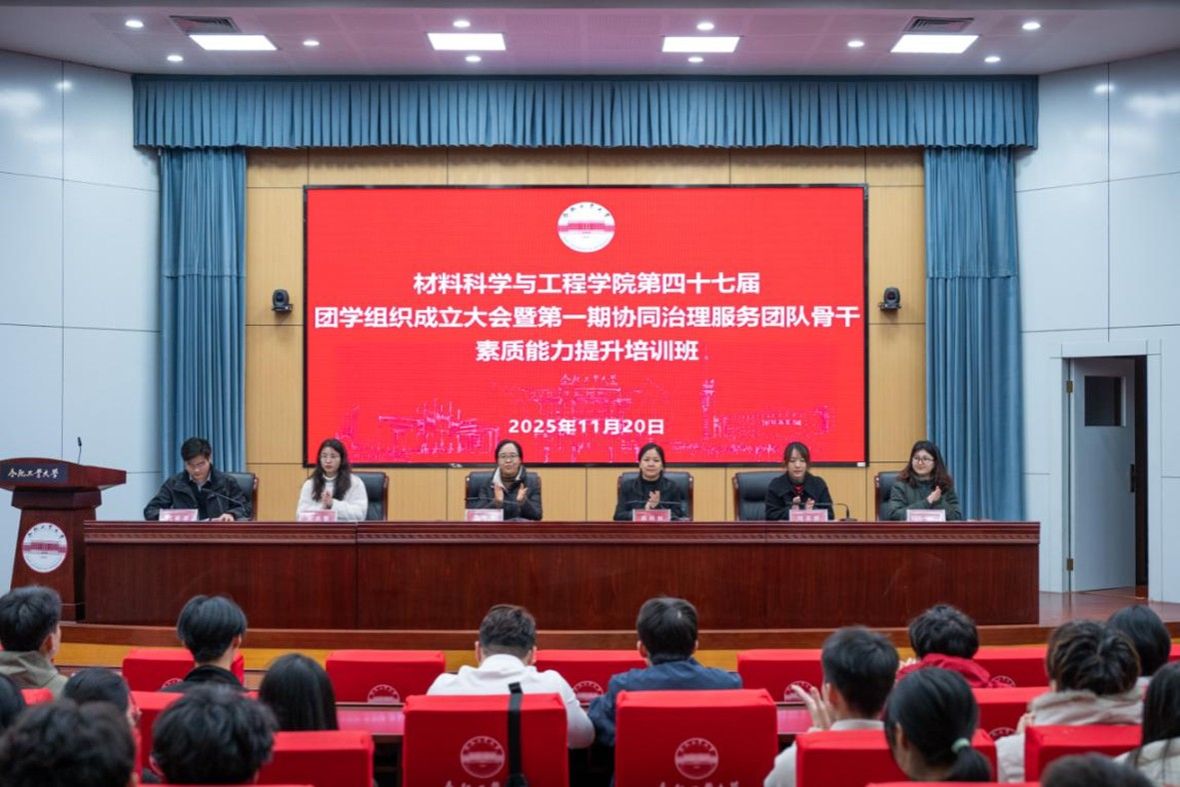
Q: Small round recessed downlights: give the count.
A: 10